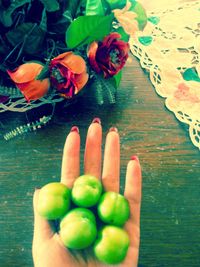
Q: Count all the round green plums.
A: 5